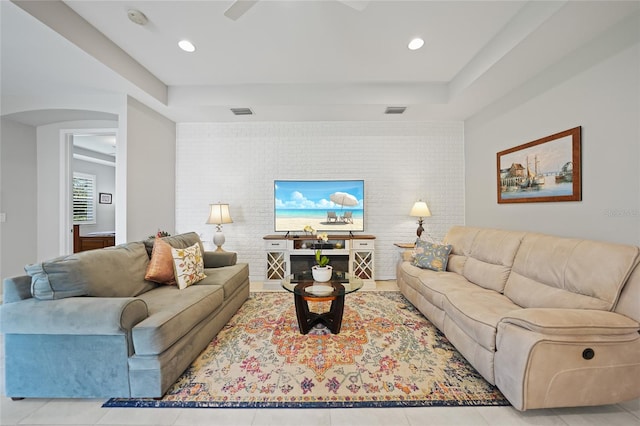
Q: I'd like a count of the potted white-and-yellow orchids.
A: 1